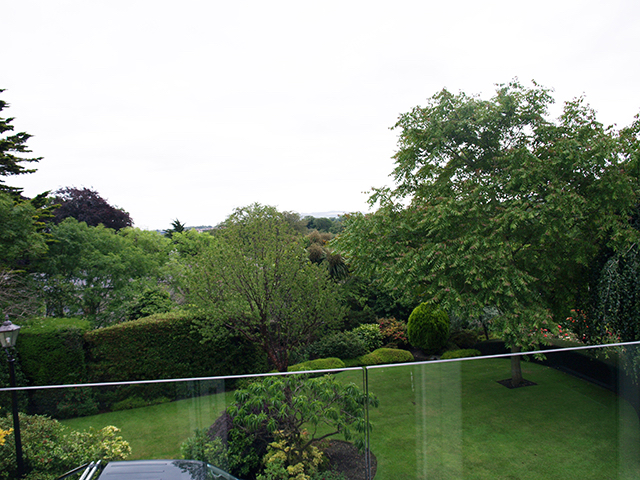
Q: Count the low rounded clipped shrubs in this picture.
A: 3